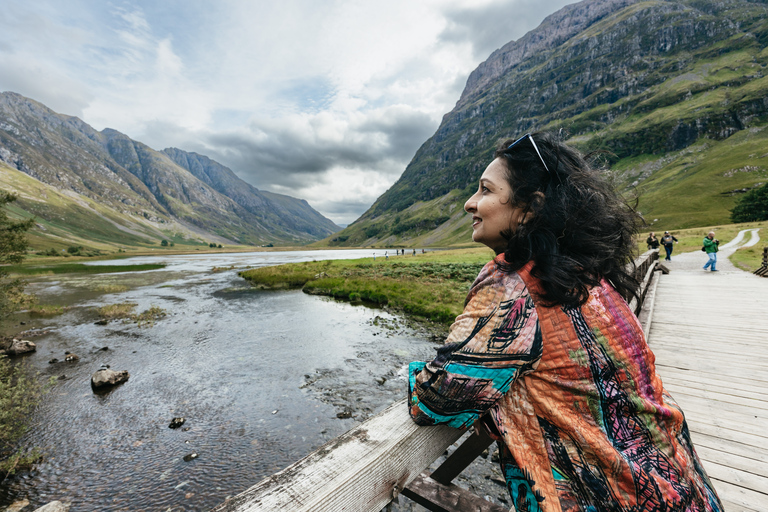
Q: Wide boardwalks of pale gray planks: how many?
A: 1